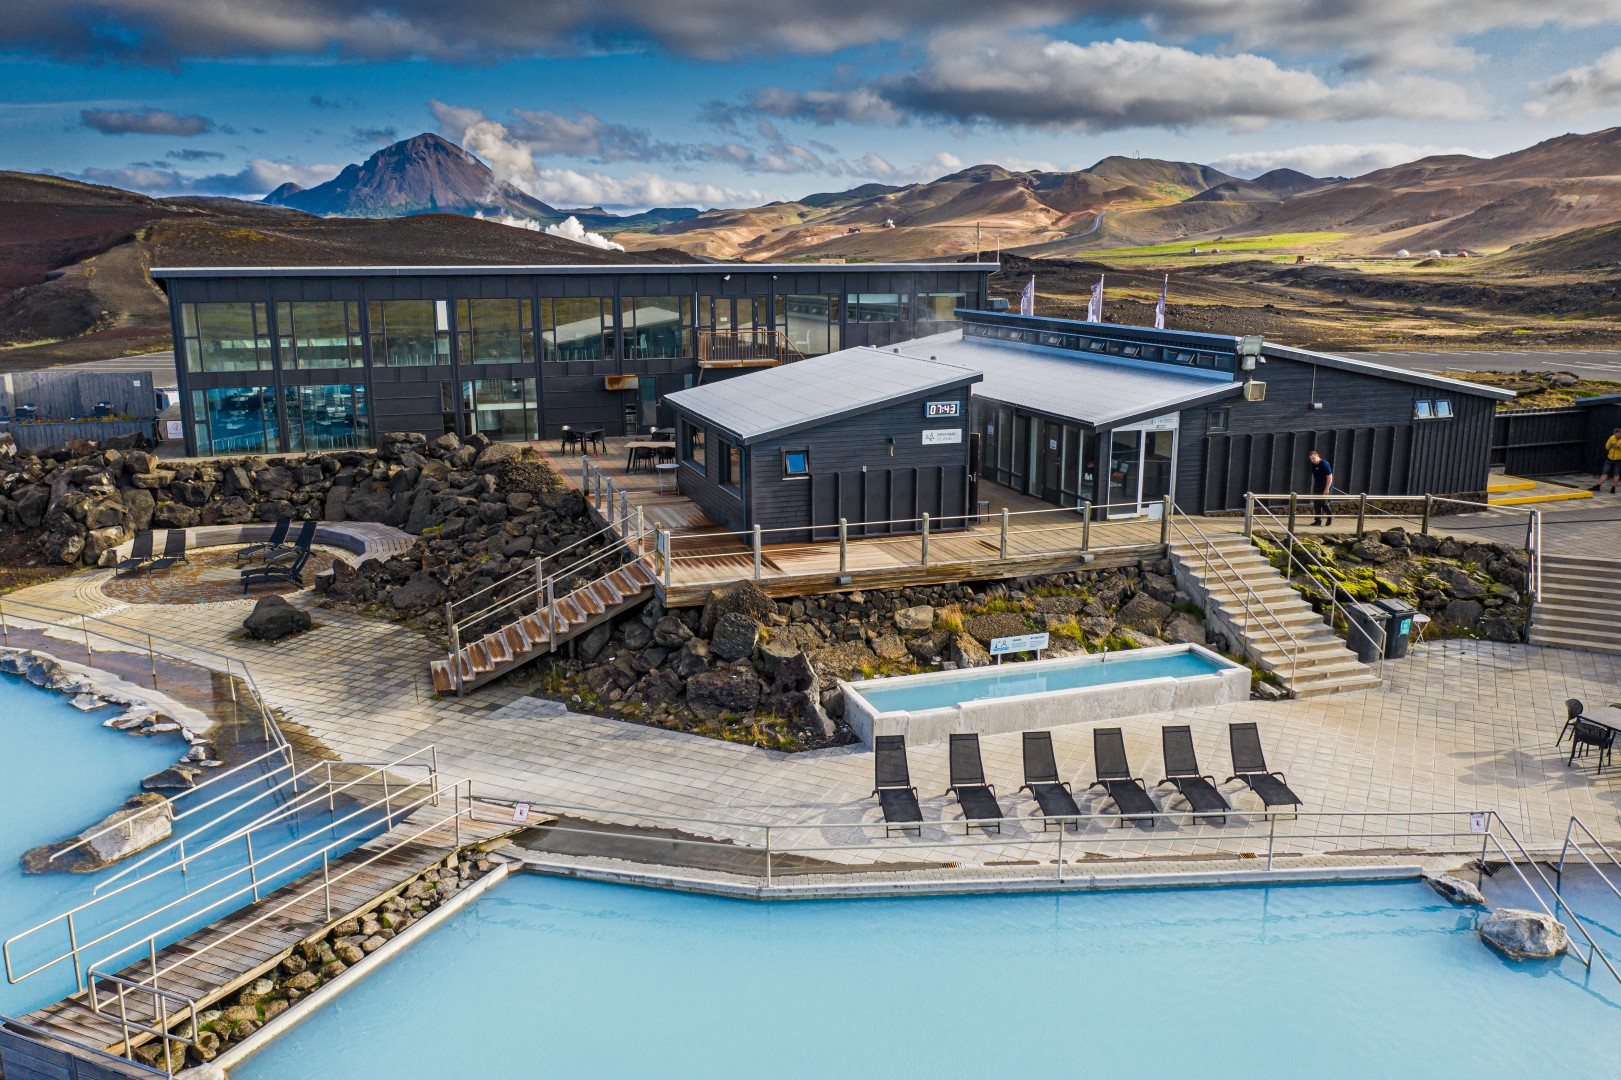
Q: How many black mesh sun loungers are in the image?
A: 12